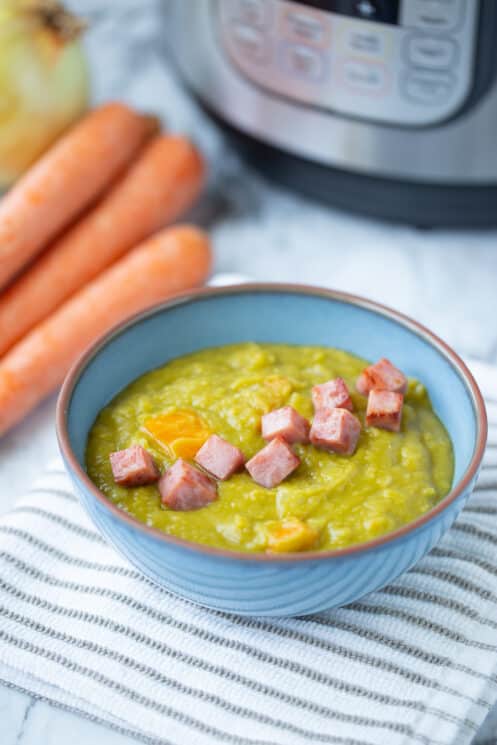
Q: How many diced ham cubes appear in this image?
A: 9